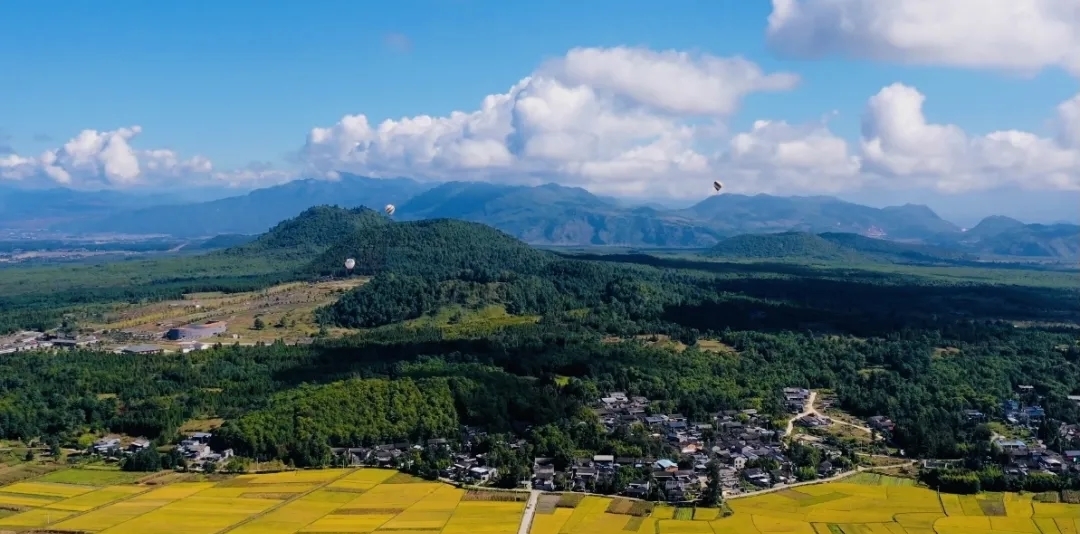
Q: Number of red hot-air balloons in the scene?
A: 0